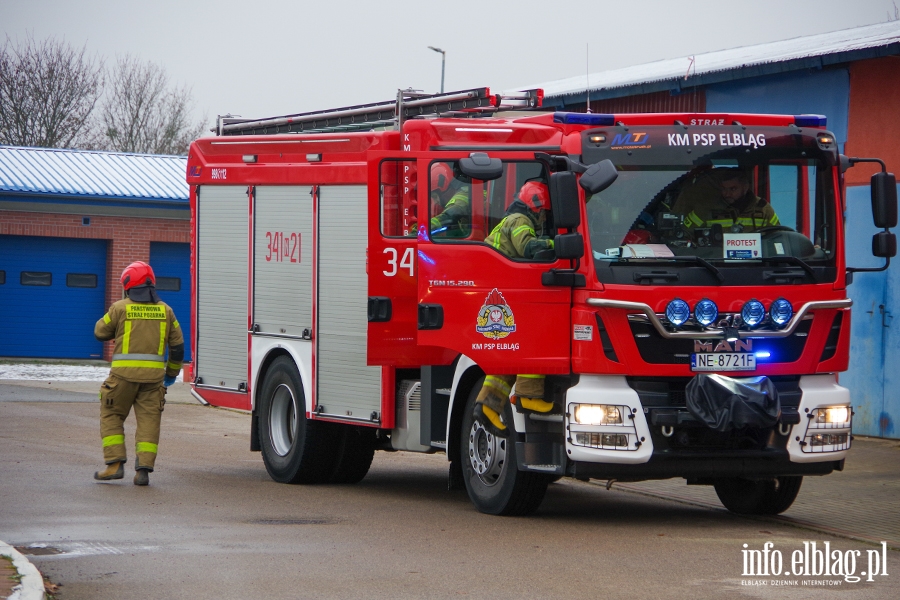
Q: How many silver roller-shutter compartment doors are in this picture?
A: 3